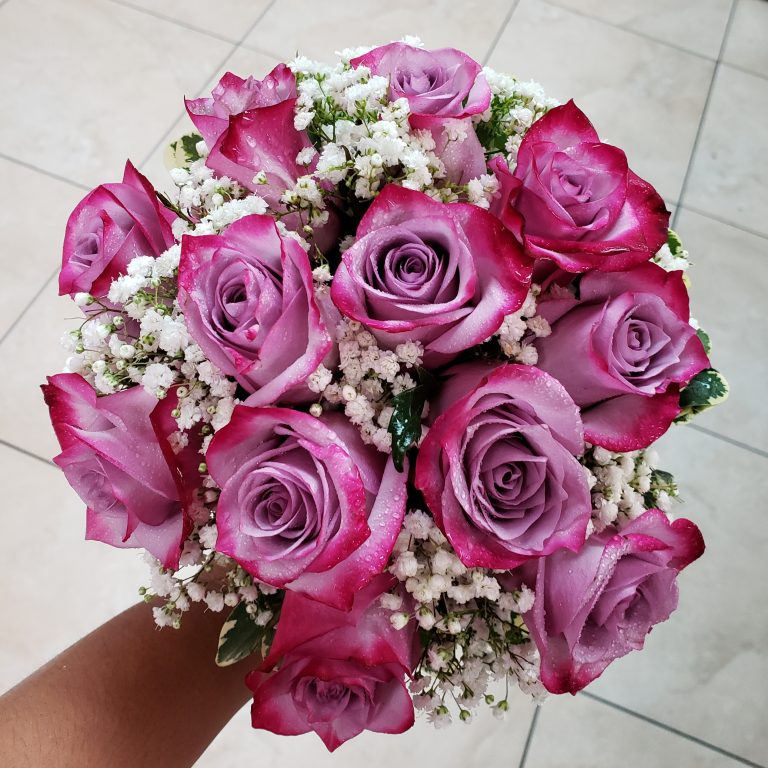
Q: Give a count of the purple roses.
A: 12